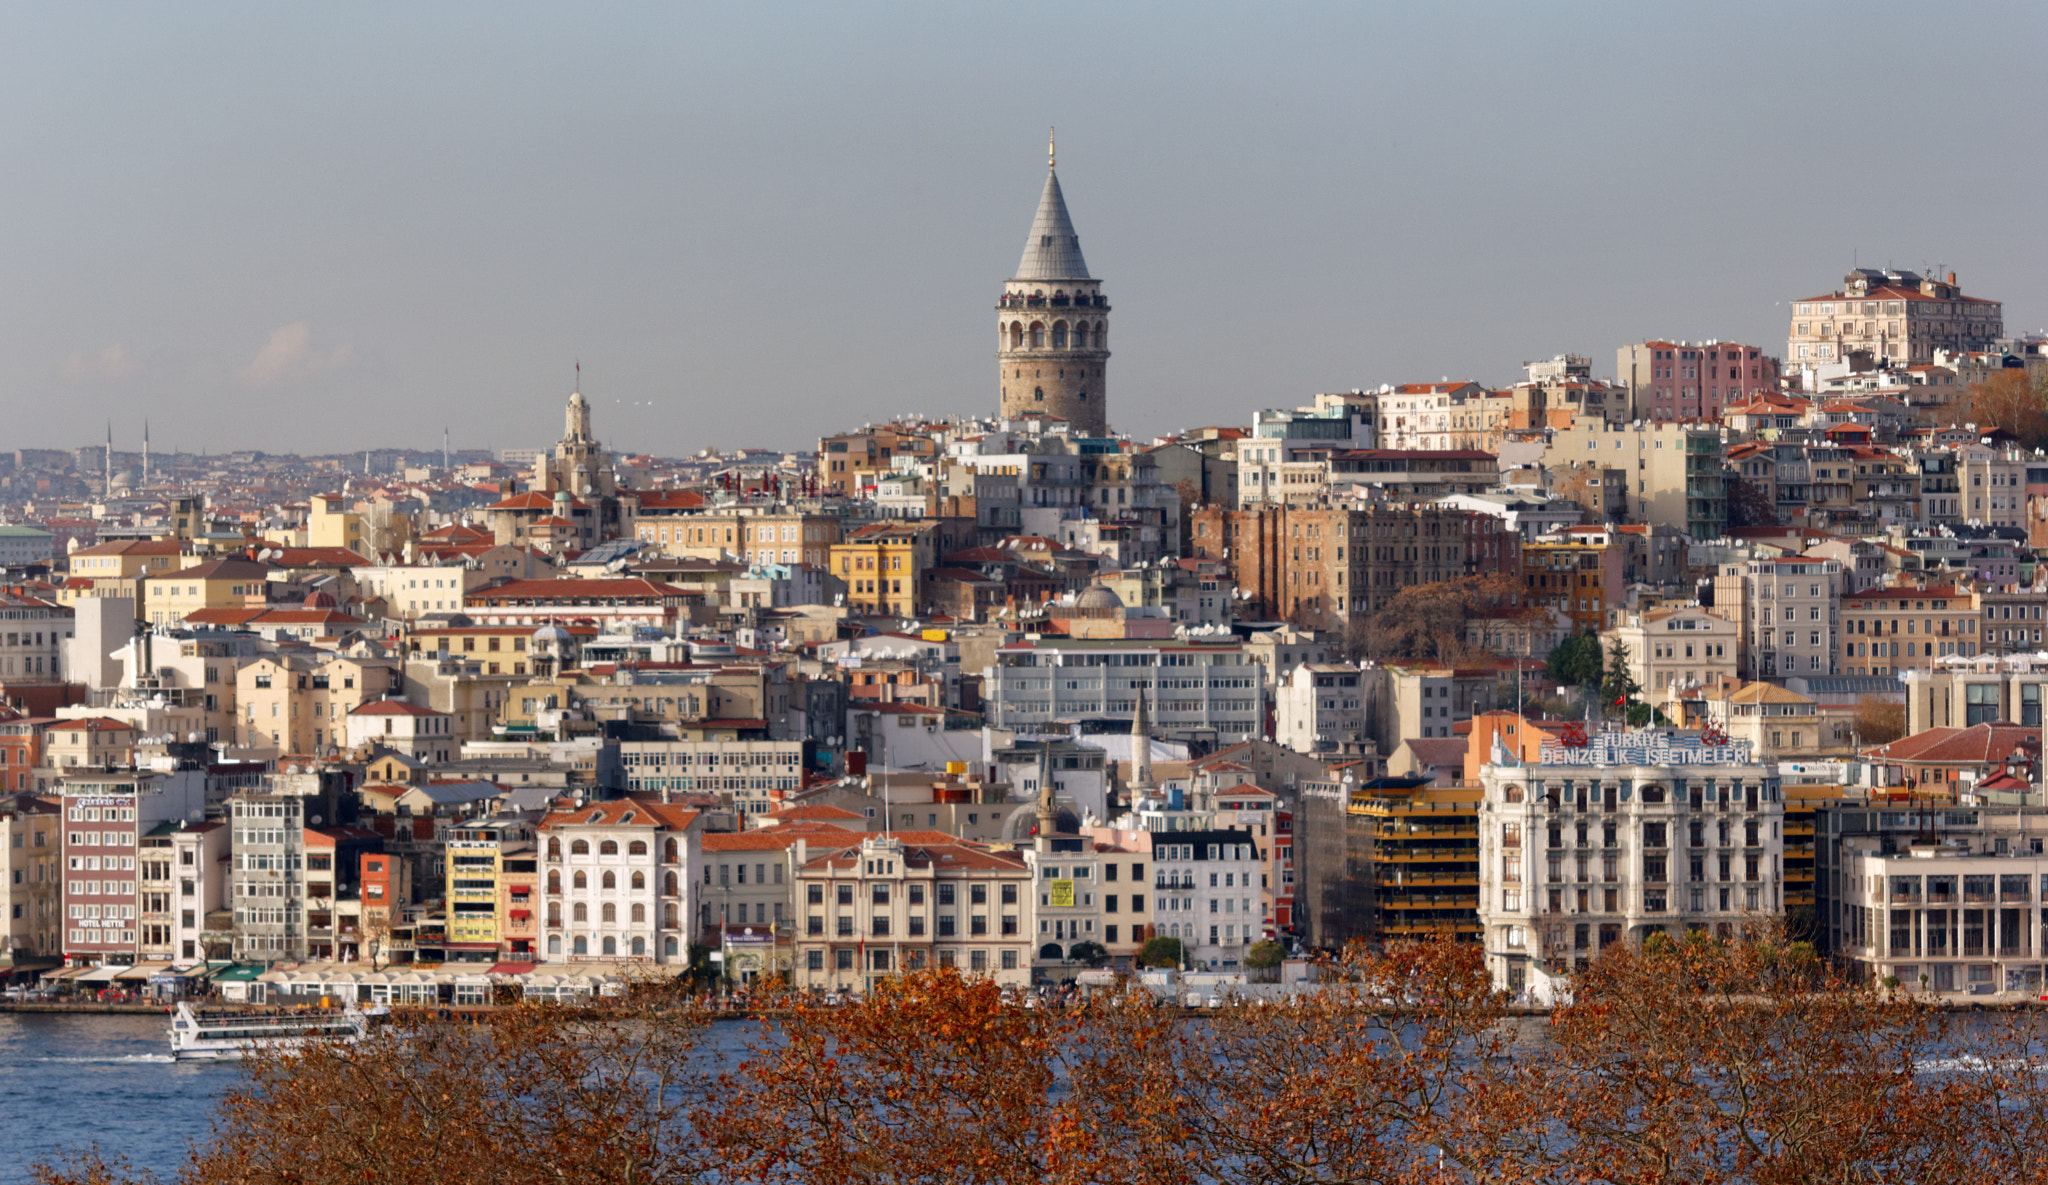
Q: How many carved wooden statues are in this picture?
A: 0